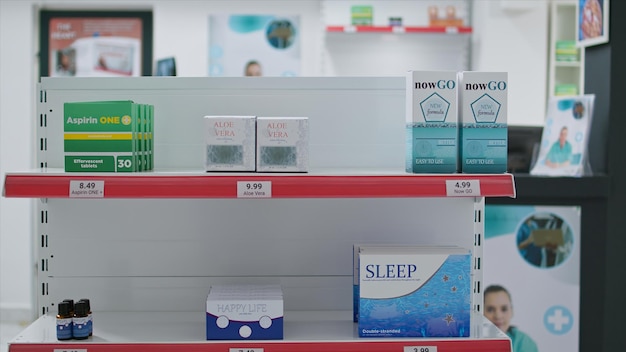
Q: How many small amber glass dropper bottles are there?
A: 4